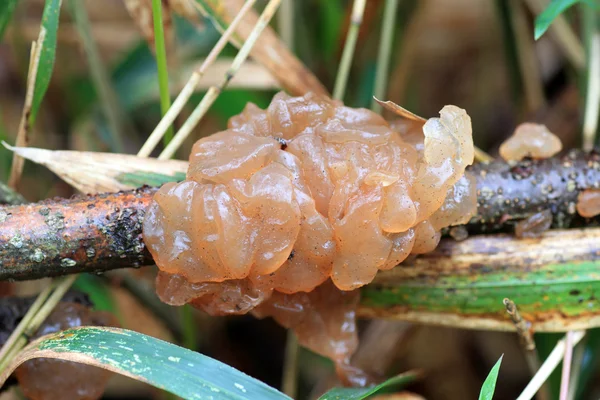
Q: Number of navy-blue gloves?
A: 0